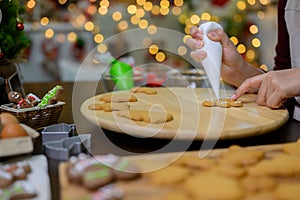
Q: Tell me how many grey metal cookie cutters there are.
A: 2